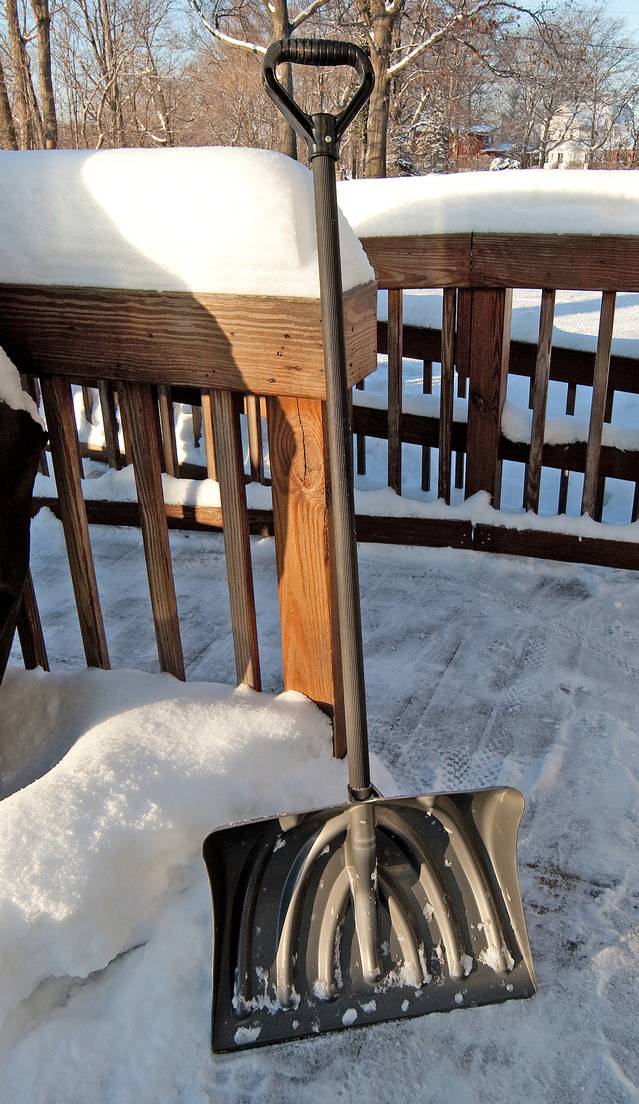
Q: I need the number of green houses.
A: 0